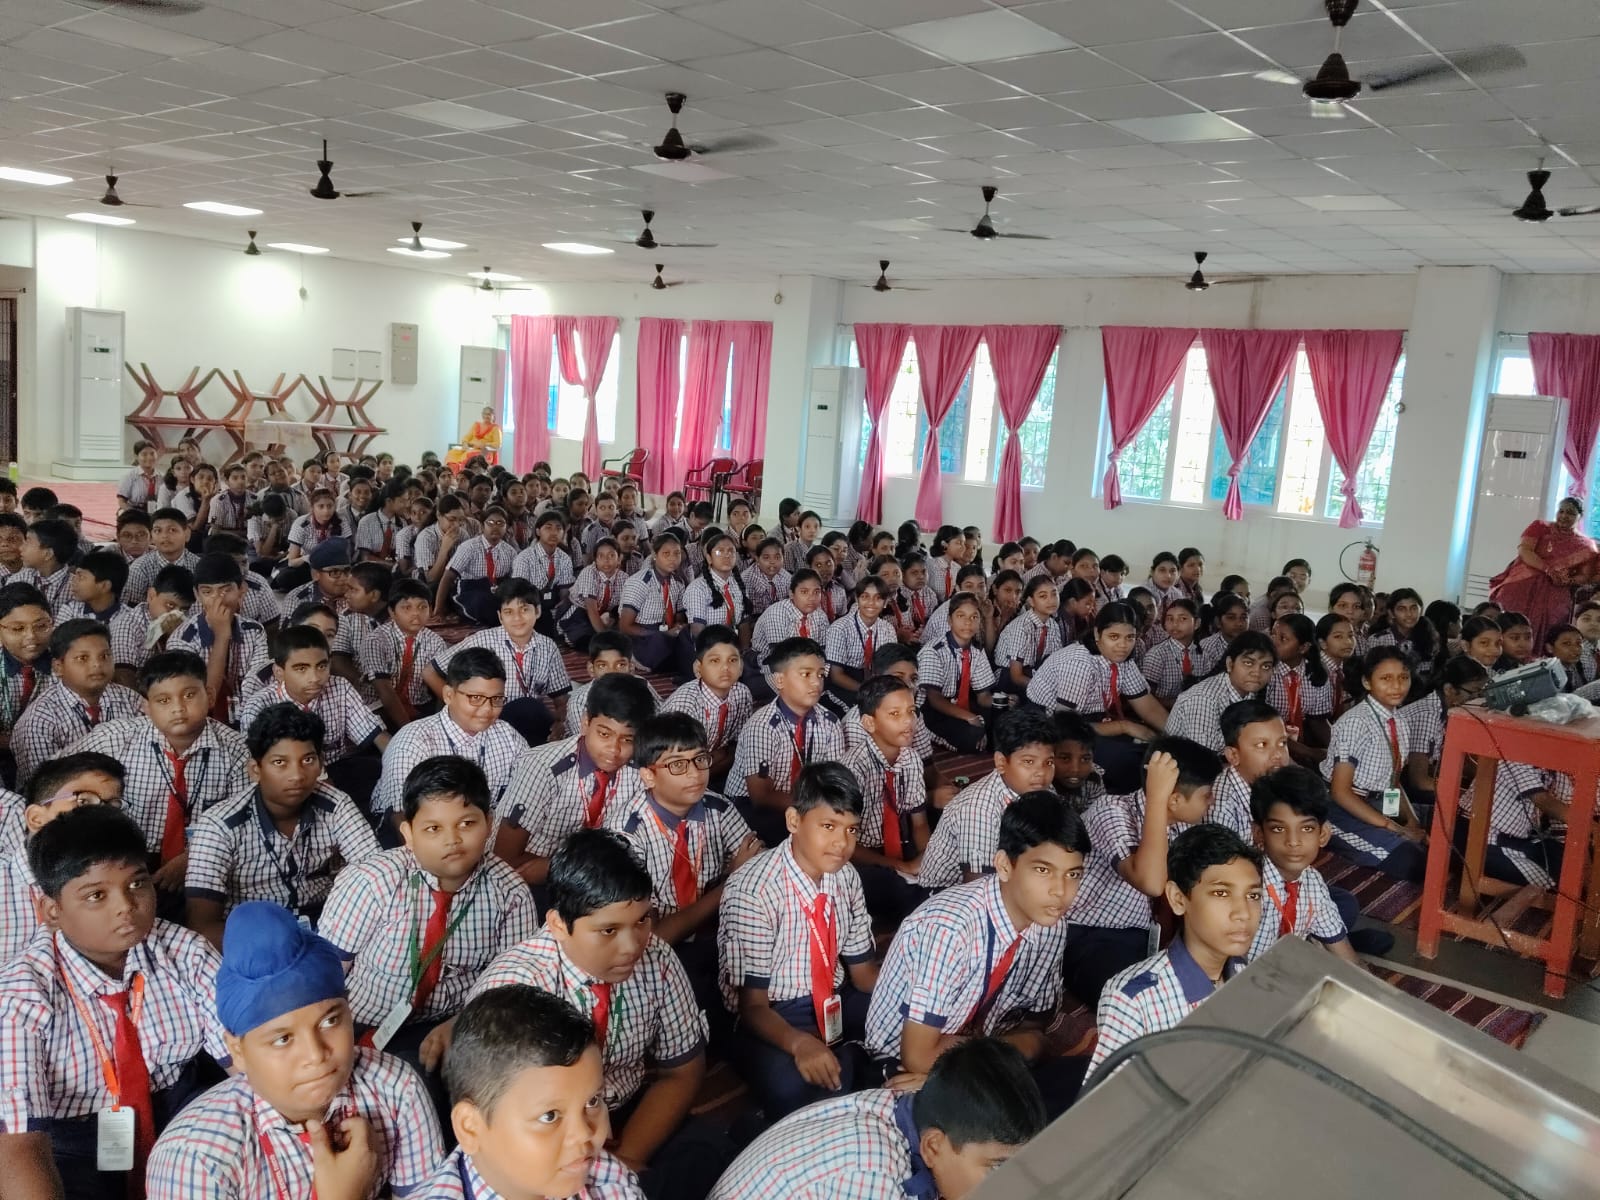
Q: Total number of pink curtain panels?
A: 13